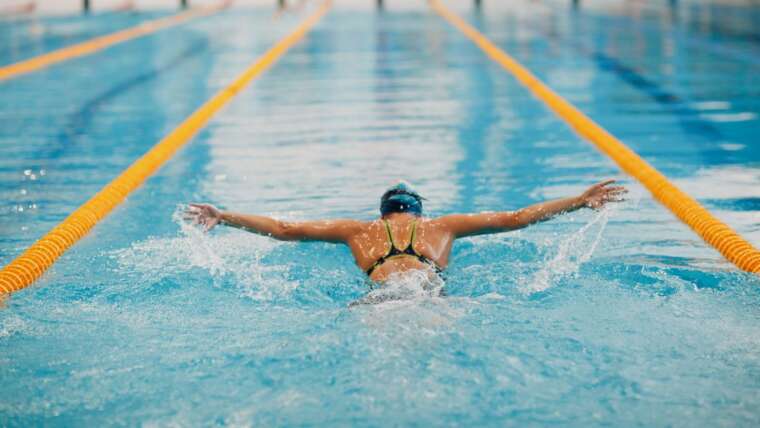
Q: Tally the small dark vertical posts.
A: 7